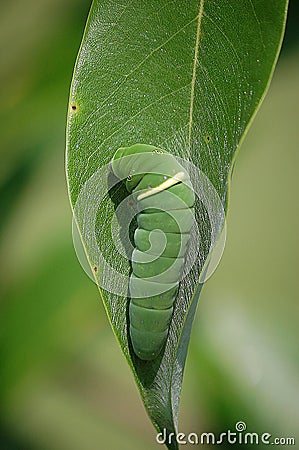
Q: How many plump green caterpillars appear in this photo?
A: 1